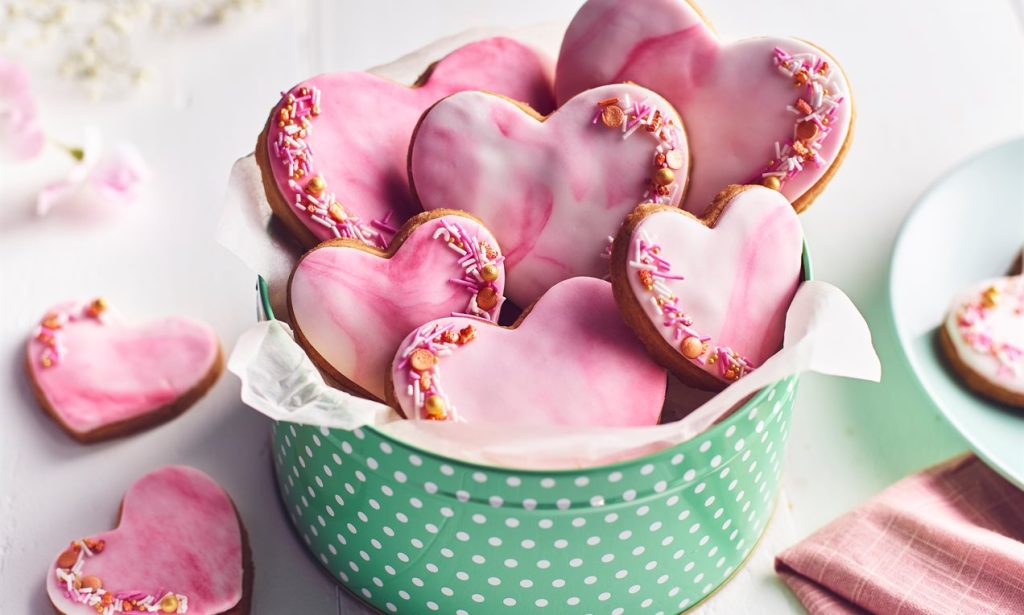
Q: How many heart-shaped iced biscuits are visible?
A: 9